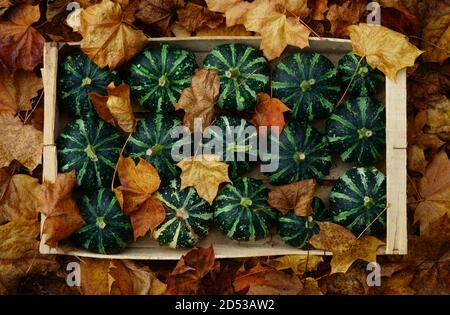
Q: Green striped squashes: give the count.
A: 15